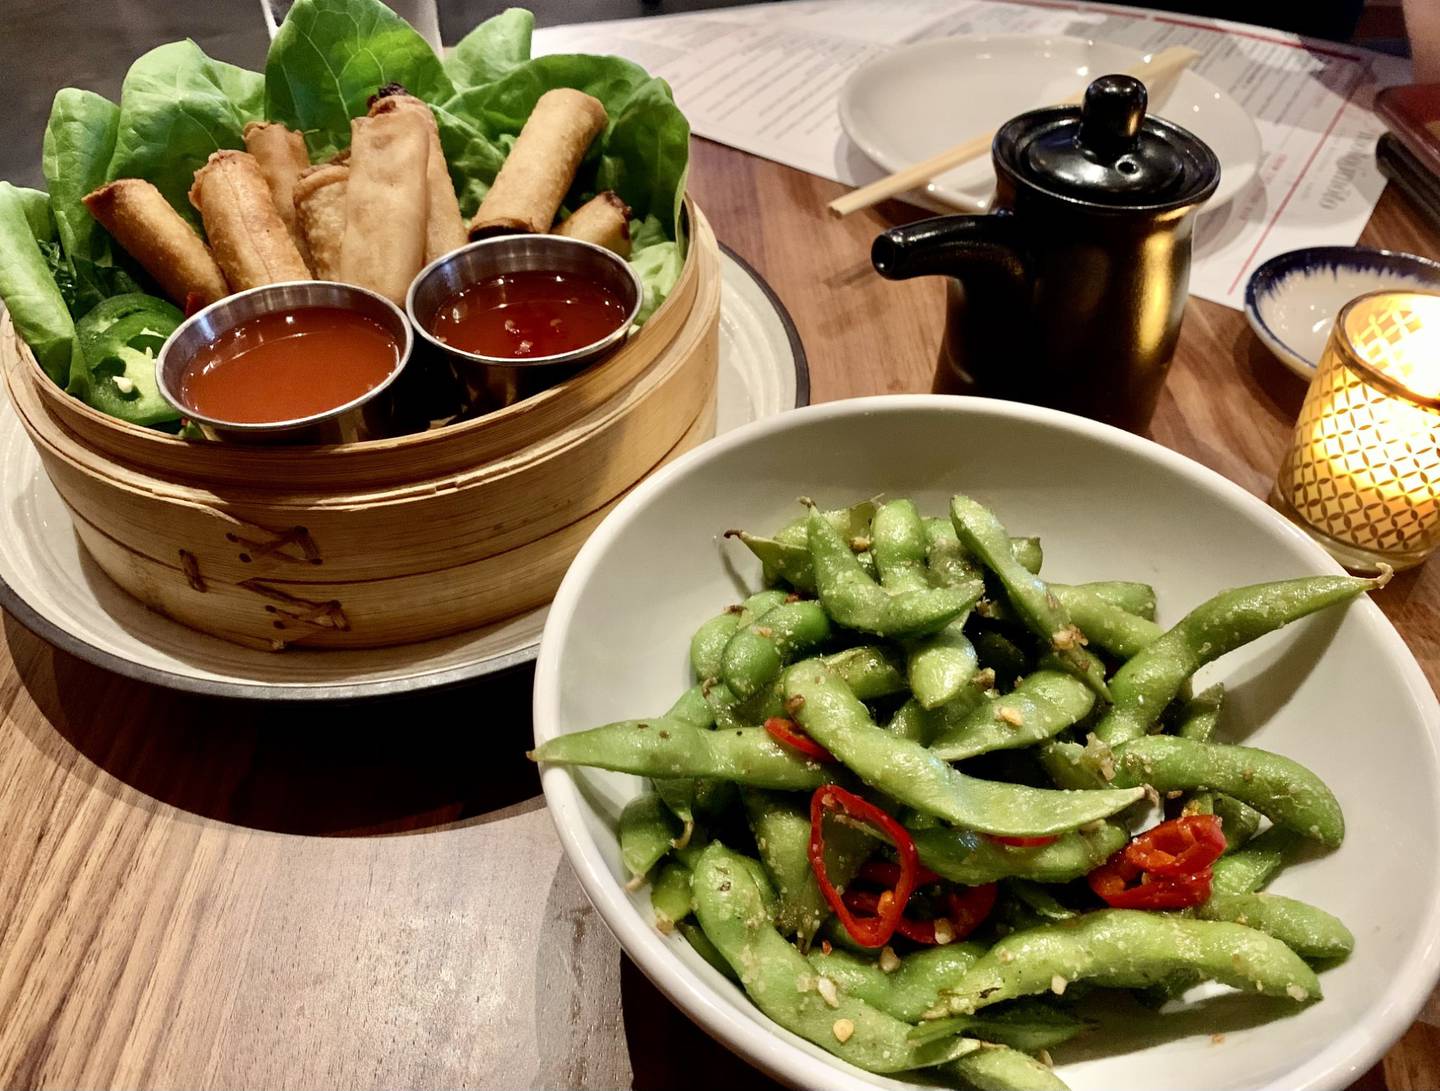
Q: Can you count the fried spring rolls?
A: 8